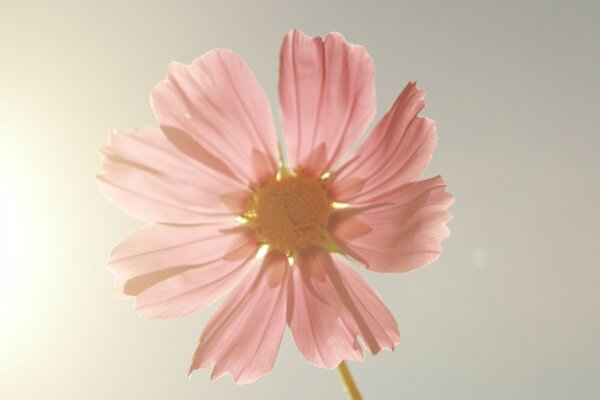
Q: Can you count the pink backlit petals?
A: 8